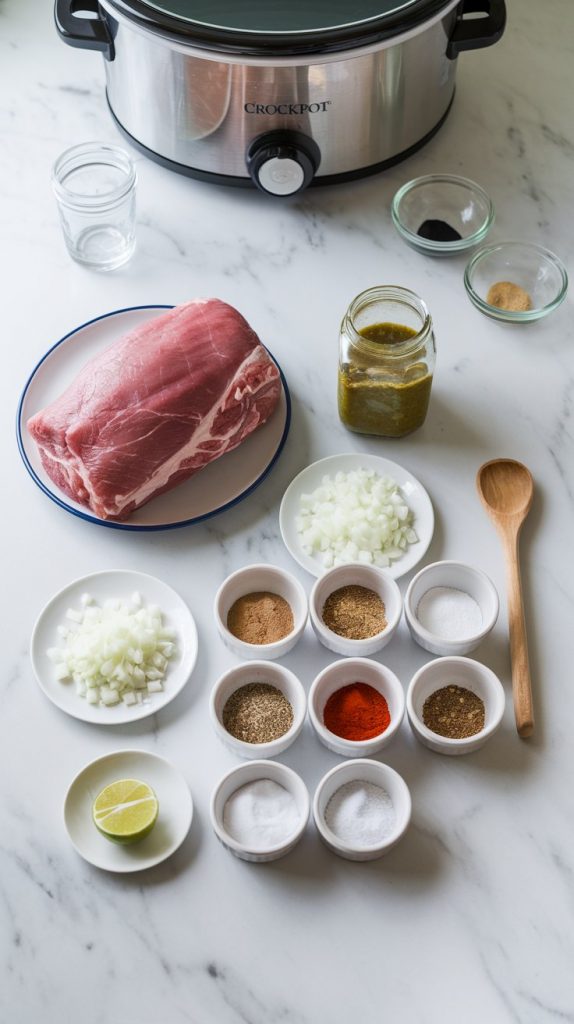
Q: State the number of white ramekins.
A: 8